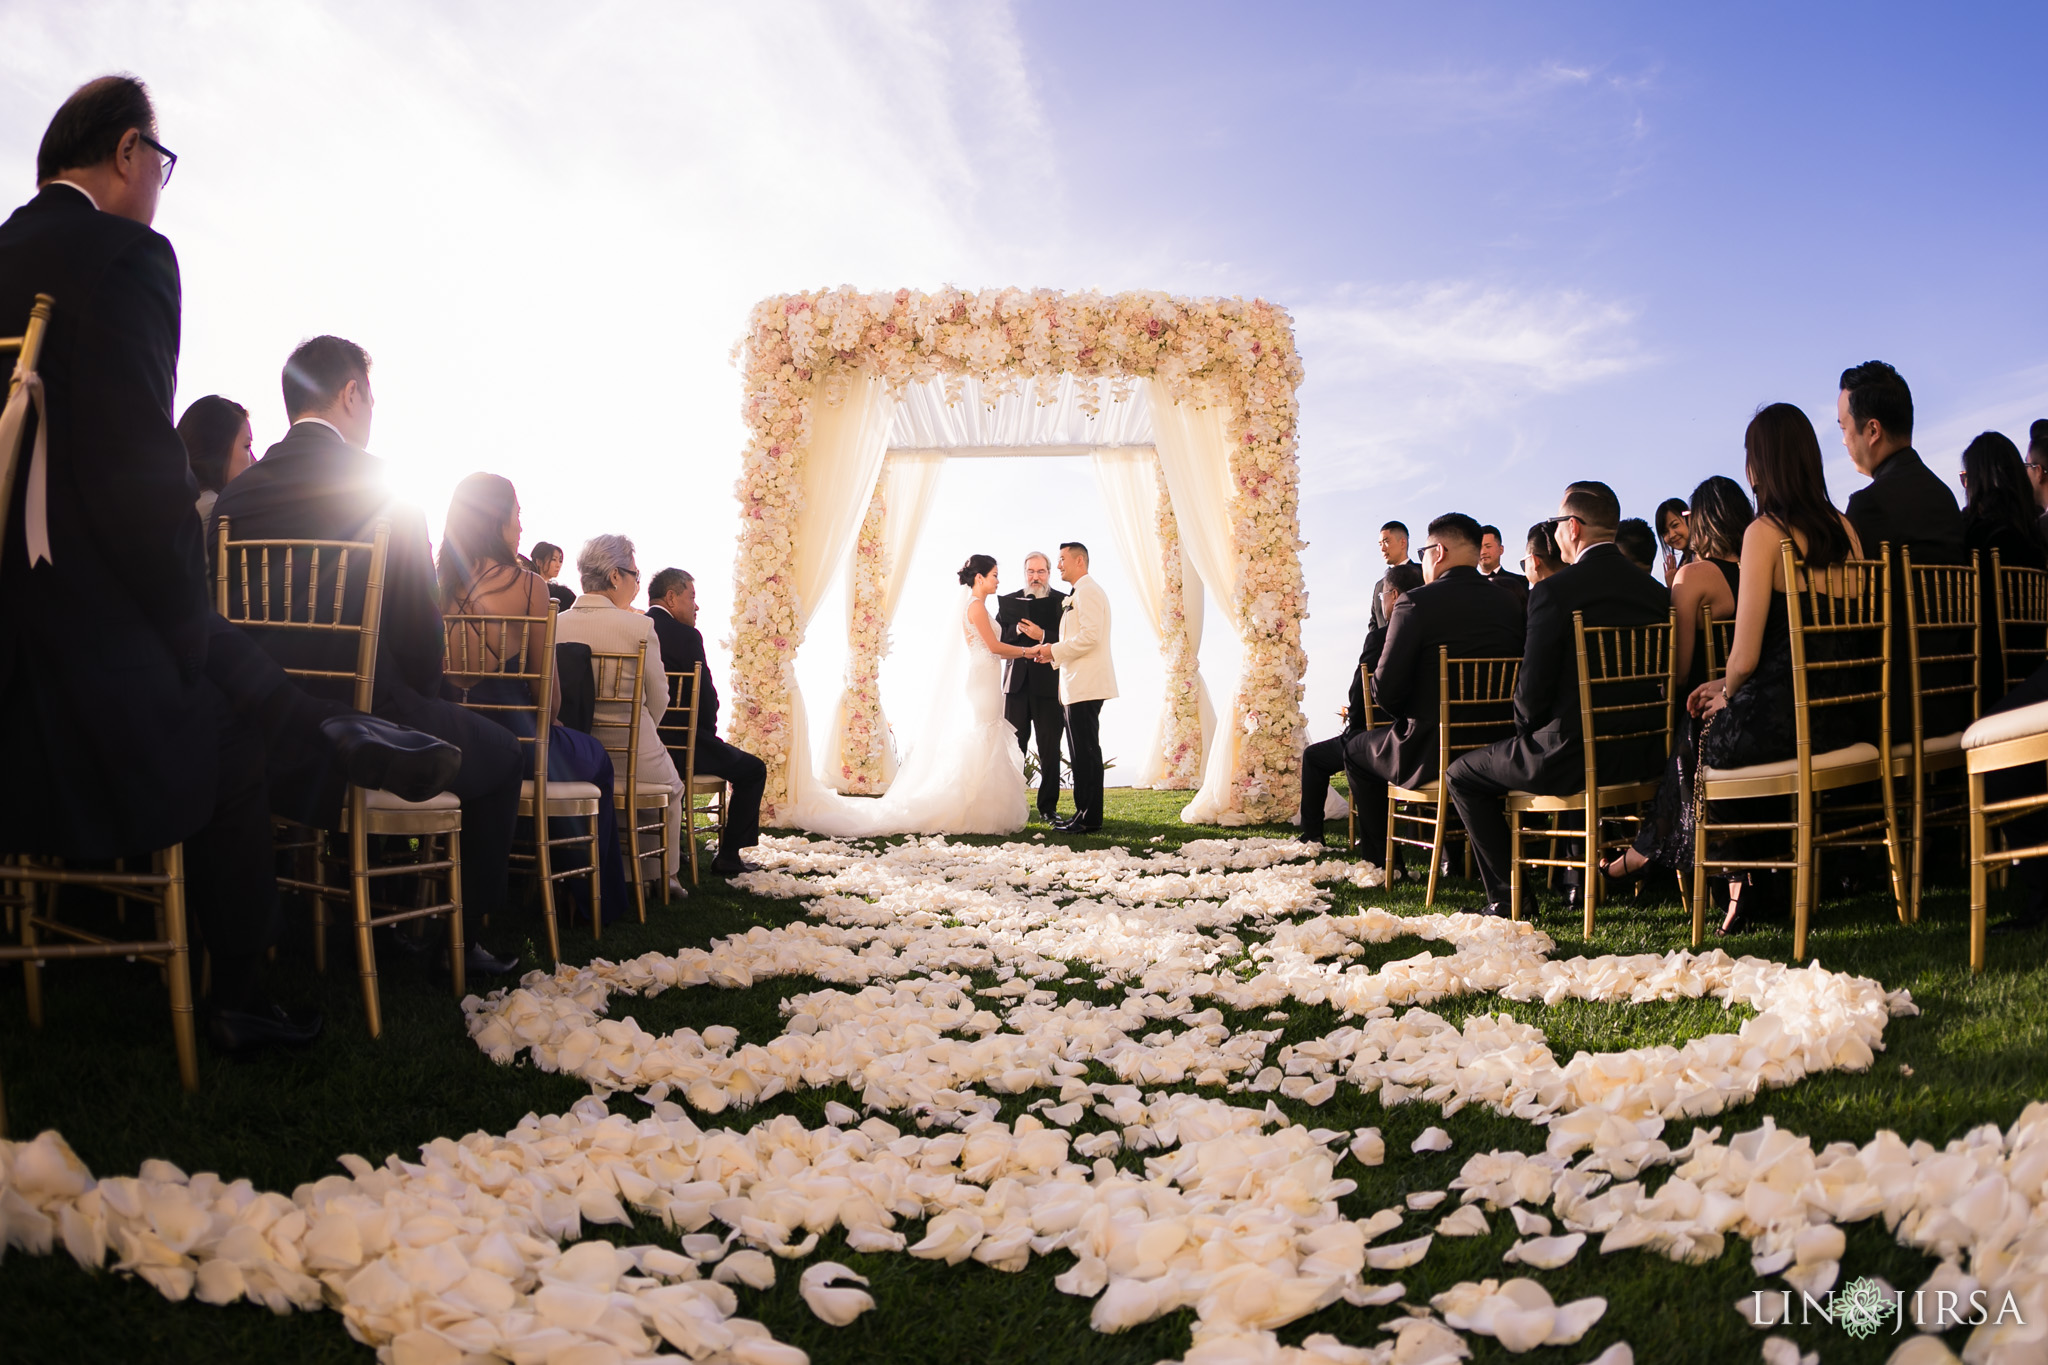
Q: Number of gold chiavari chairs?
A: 13